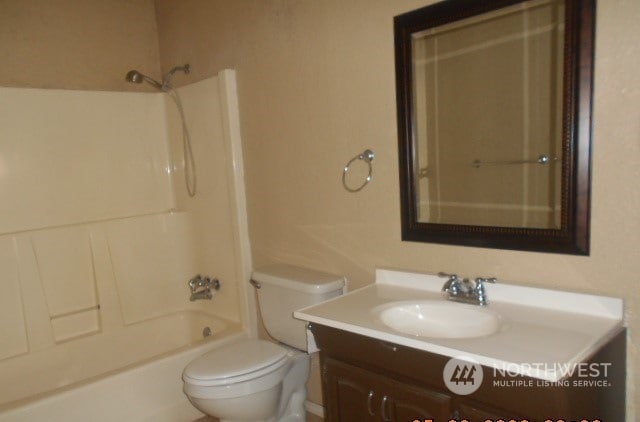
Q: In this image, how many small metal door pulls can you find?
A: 2